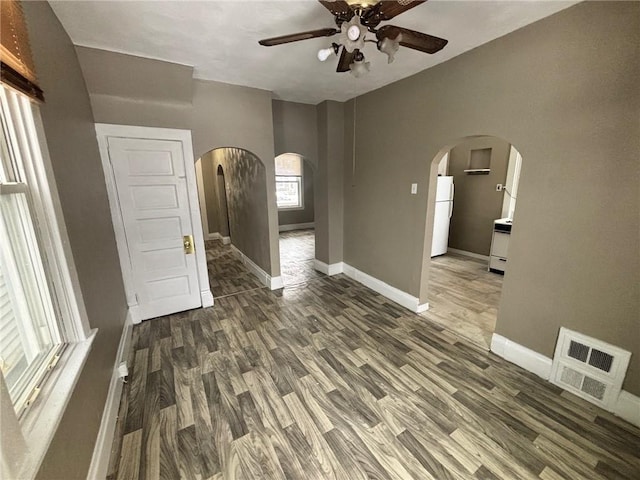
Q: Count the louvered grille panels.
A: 4